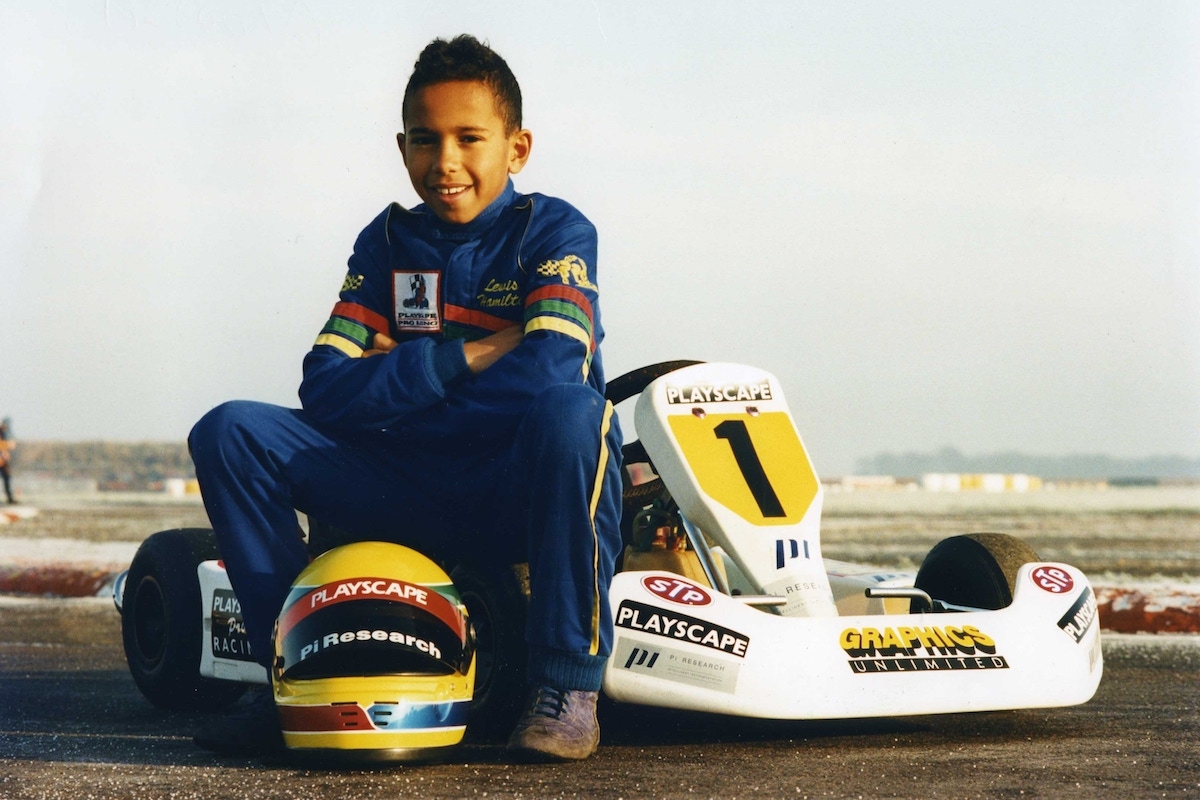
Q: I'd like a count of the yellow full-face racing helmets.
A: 1